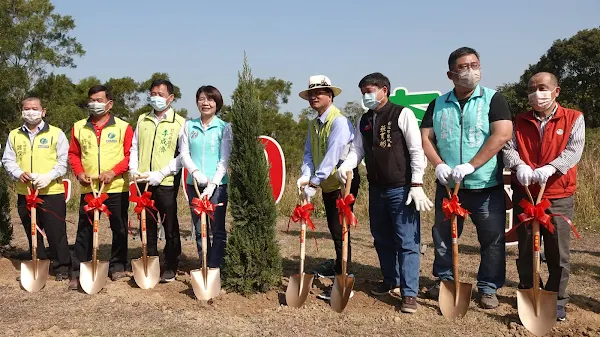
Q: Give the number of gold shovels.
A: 8